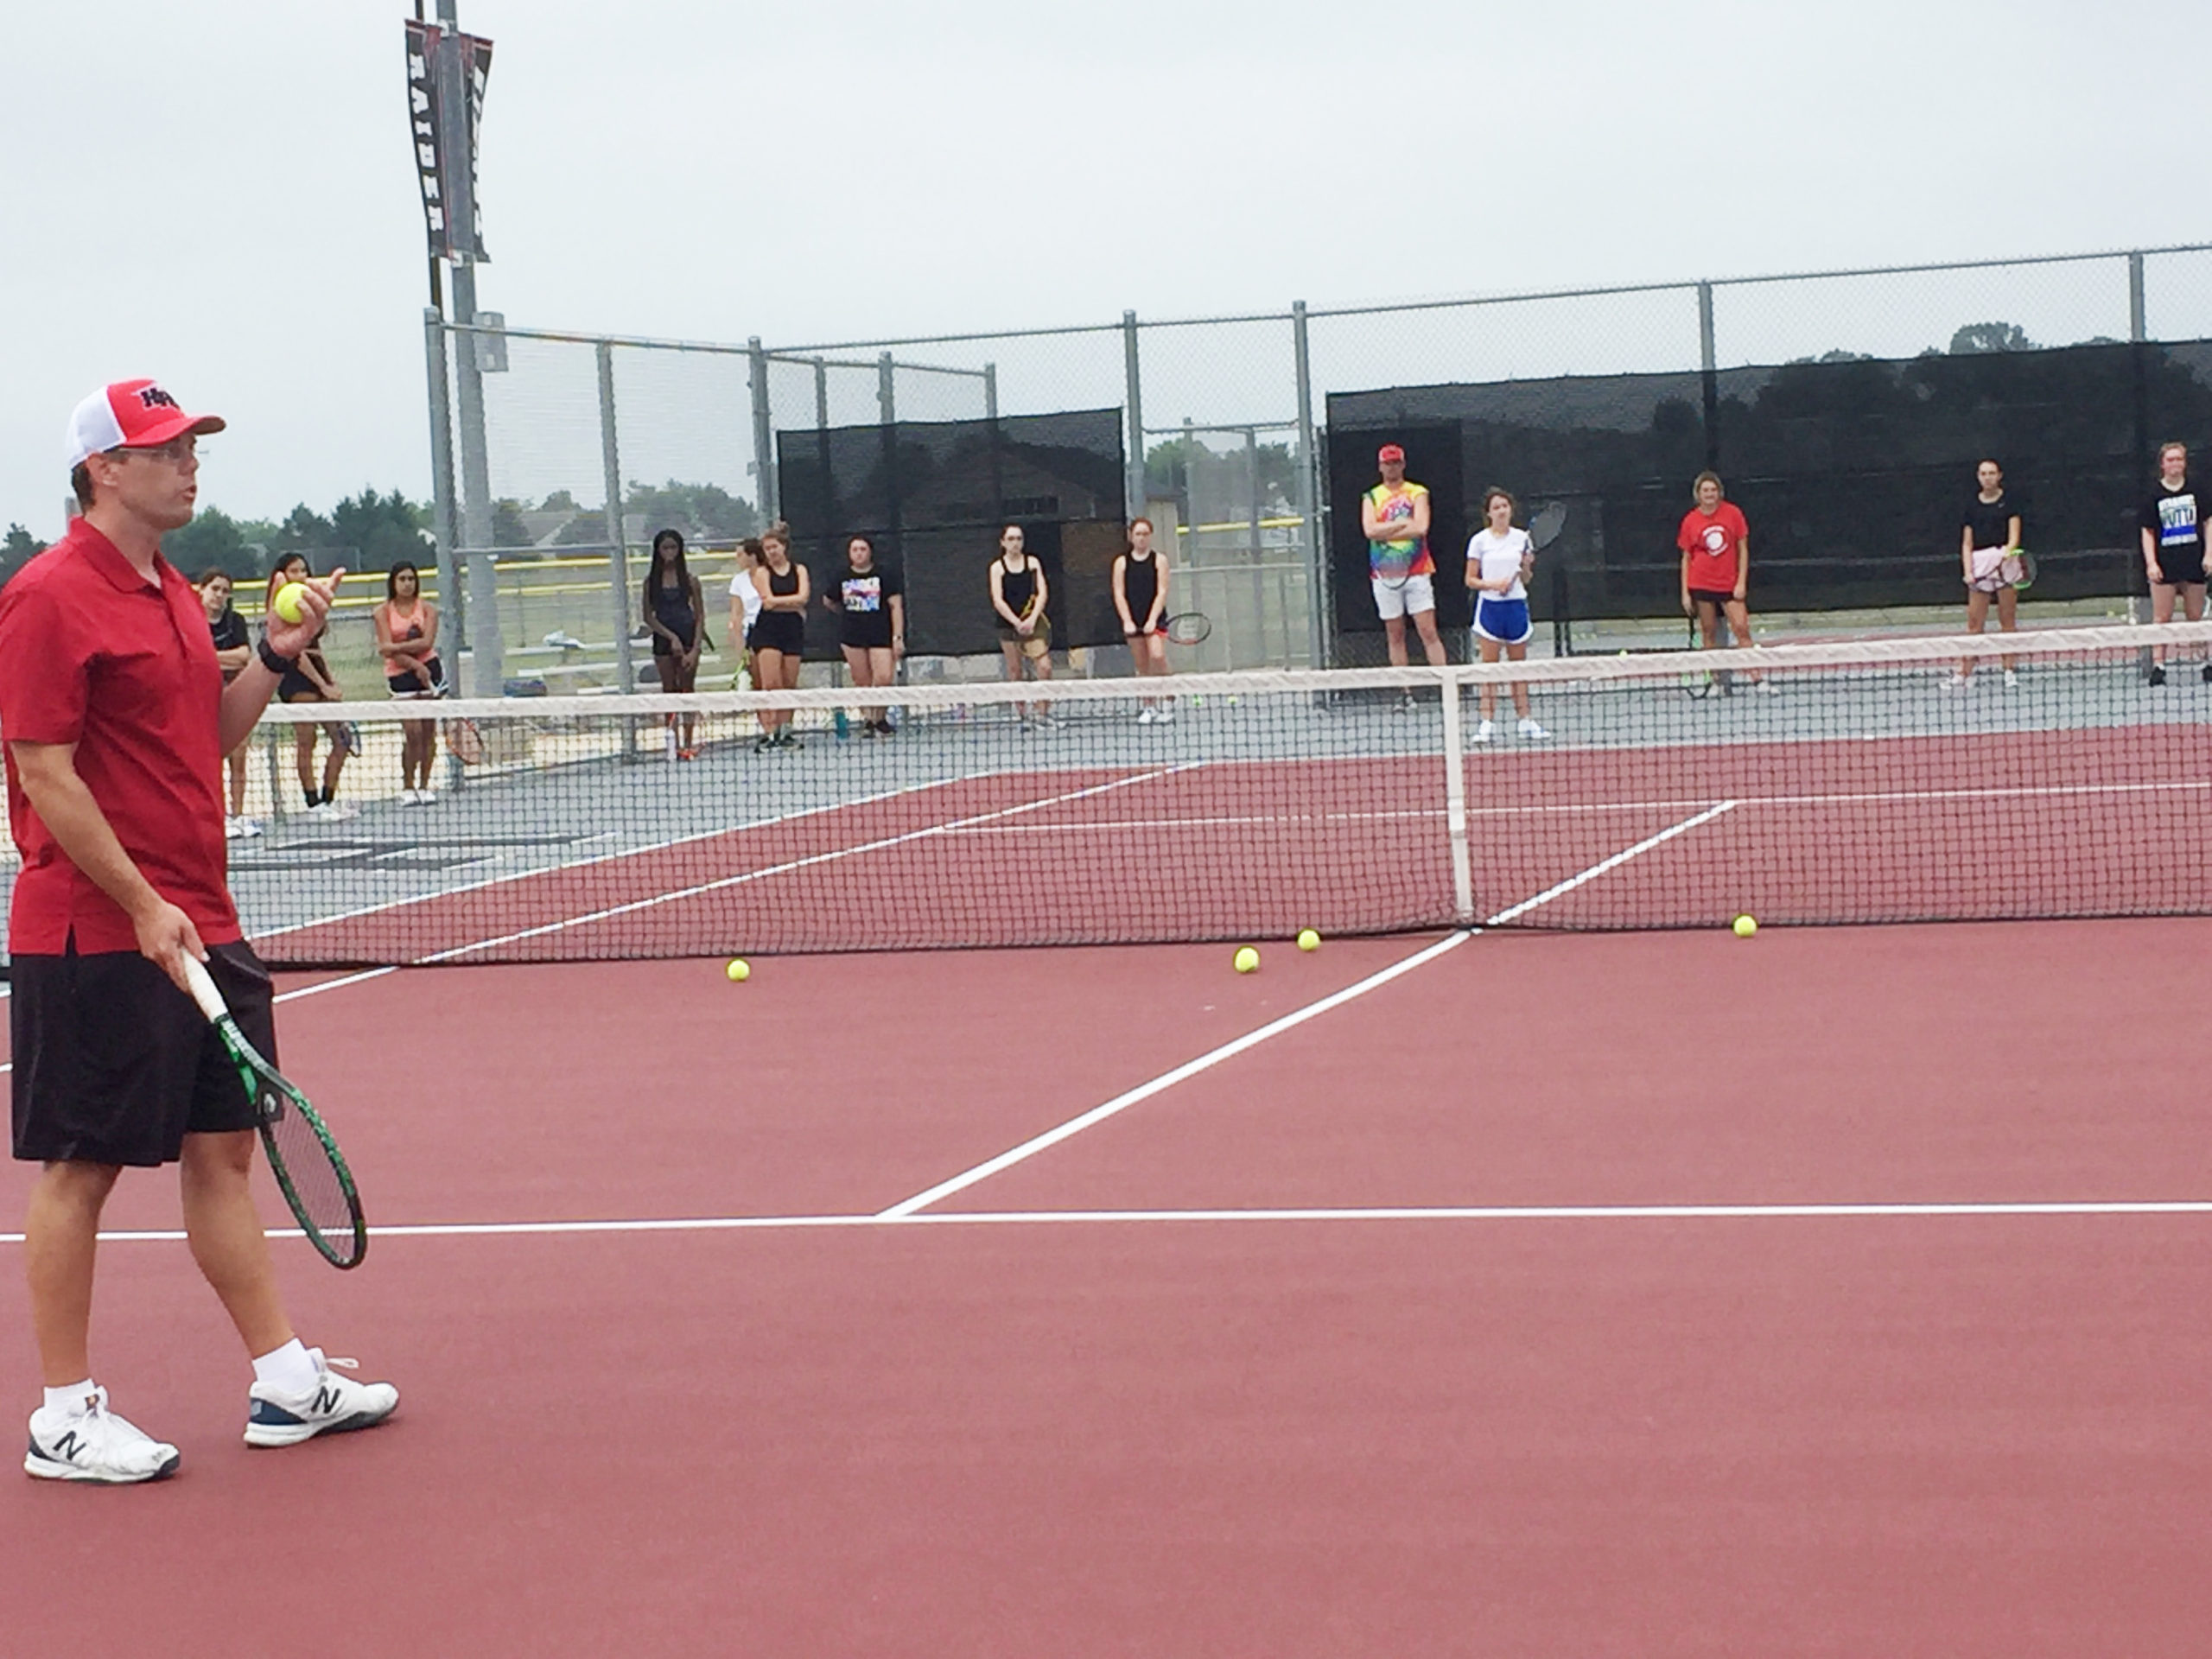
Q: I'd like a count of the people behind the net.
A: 14